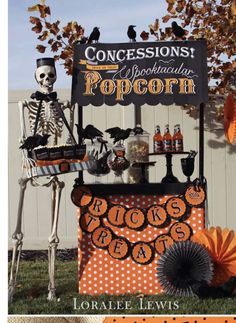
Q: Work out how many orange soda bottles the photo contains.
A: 3